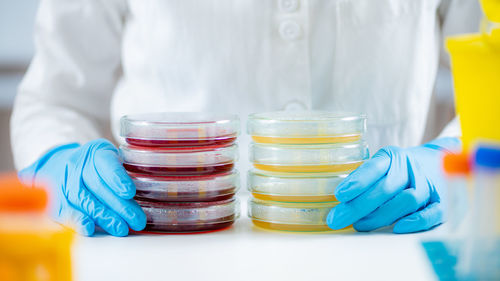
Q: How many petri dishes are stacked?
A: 8